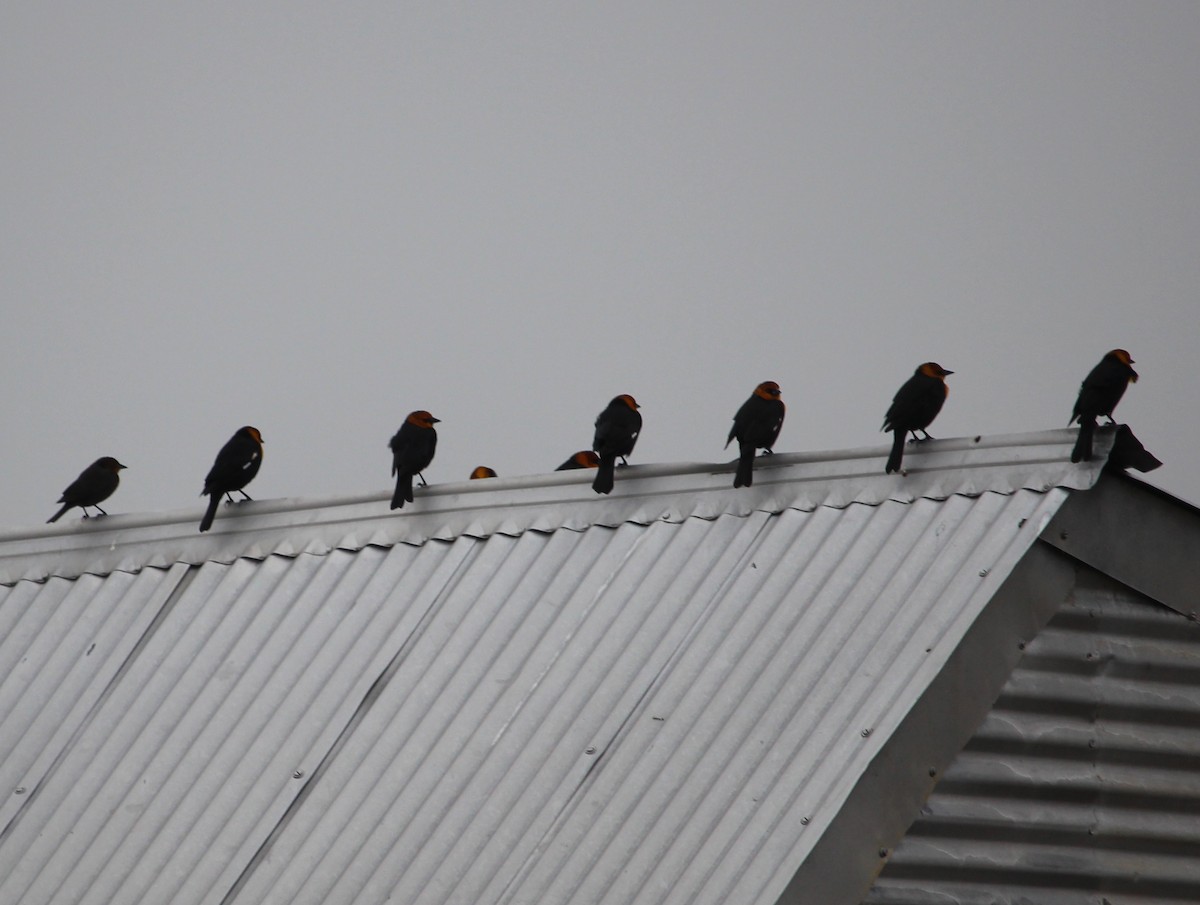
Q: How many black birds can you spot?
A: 9